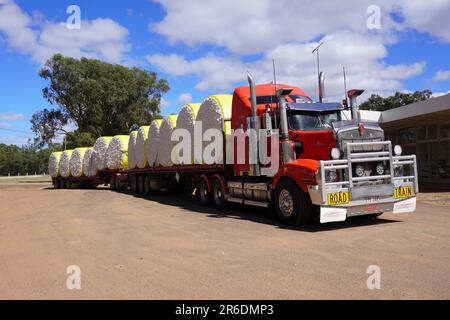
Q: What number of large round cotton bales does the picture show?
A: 12